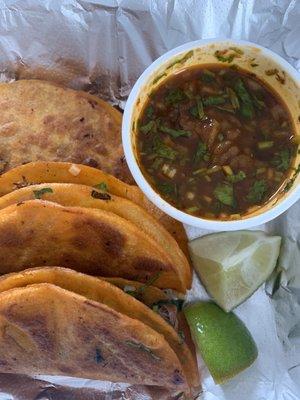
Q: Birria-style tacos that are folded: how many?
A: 3